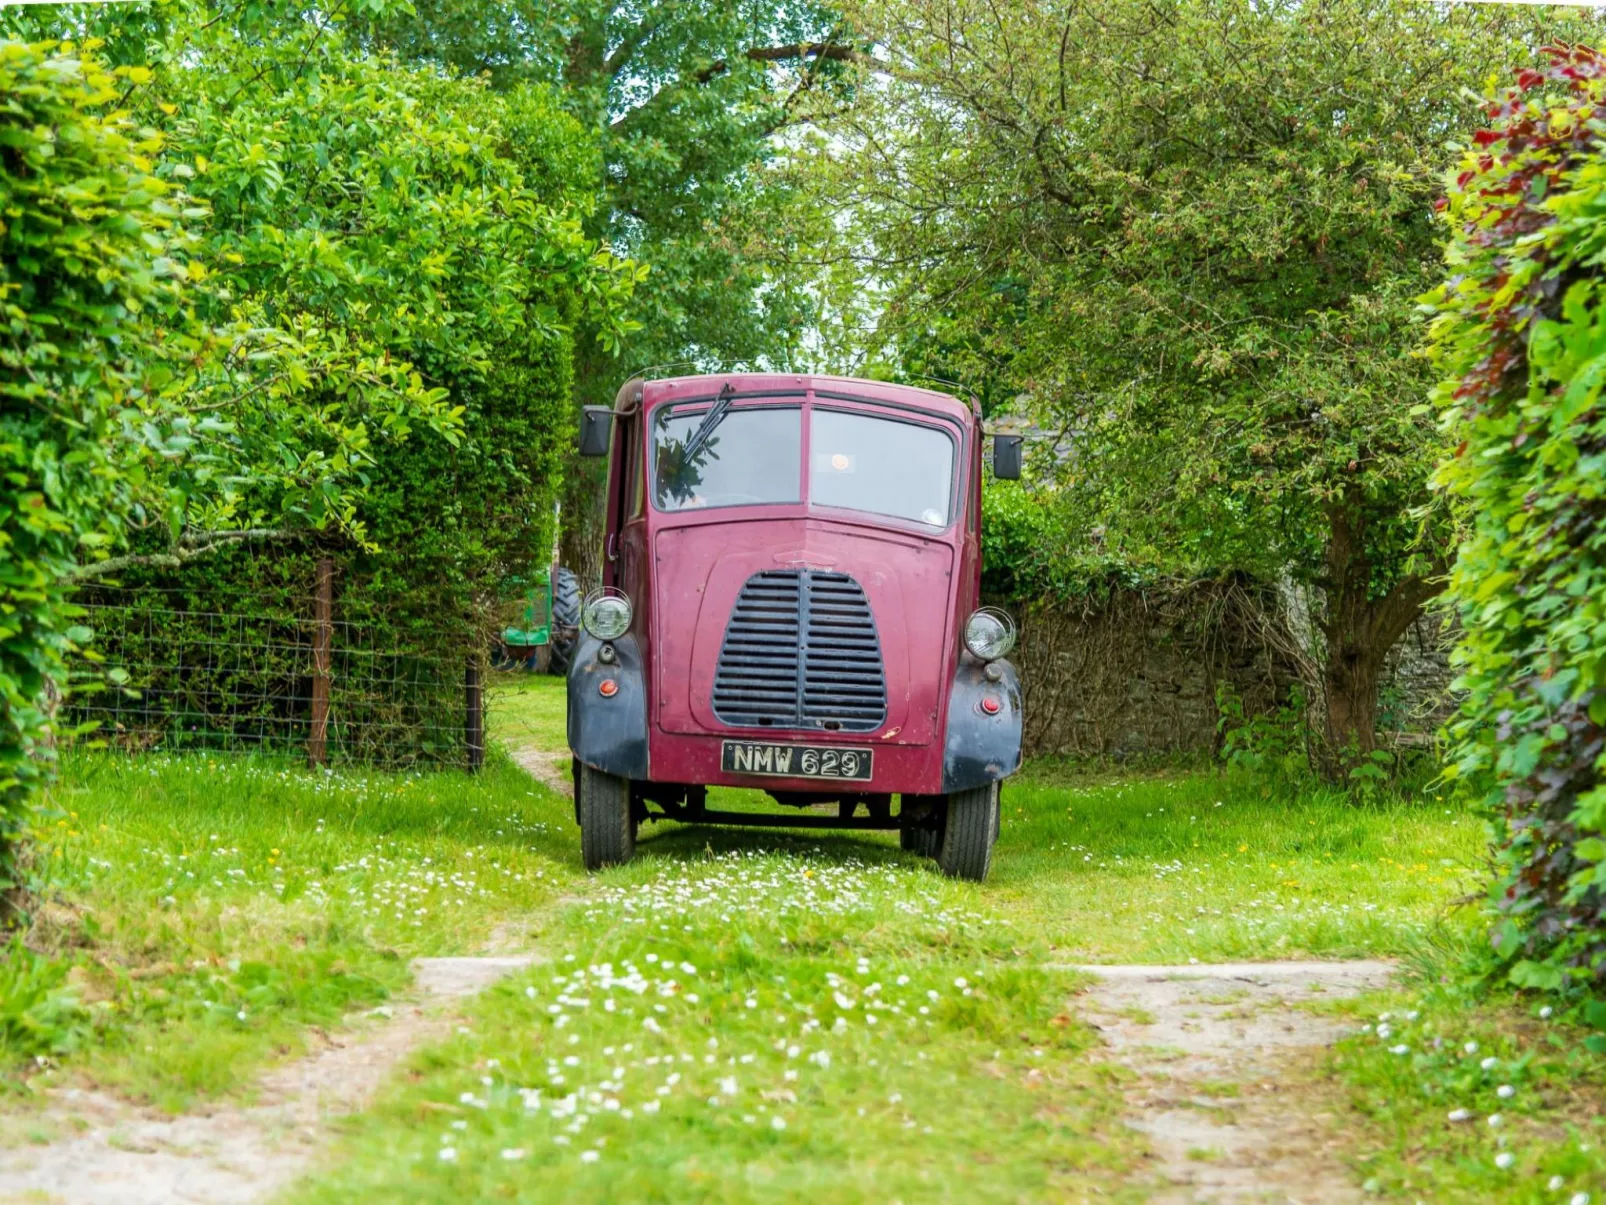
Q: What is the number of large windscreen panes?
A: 2